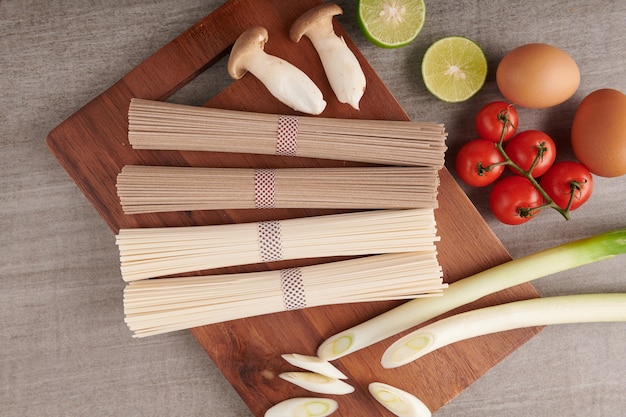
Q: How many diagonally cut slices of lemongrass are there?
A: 4